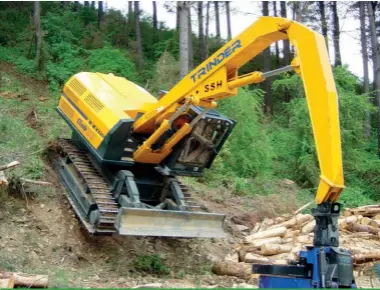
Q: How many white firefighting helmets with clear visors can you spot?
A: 0